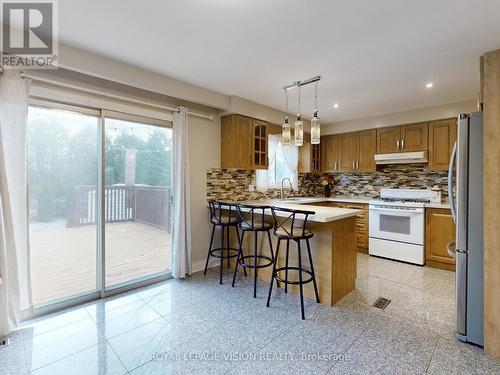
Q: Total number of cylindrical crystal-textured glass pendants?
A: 3